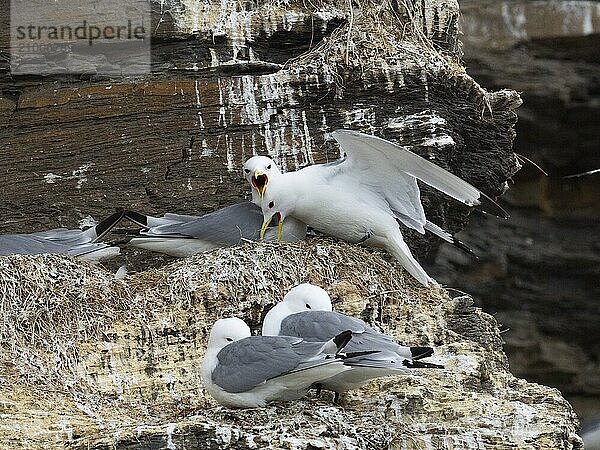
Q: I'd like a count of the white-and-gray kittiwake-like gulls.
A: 5